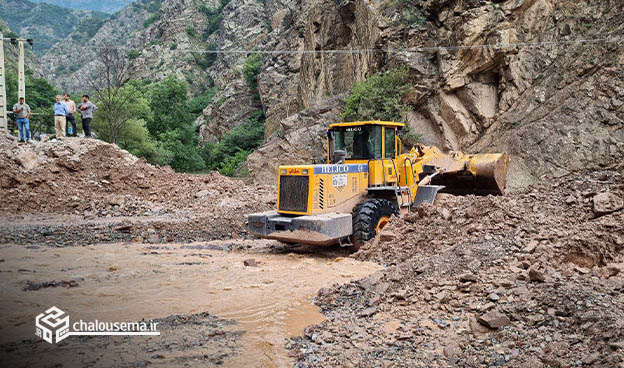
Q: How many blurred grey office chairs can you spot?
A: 0